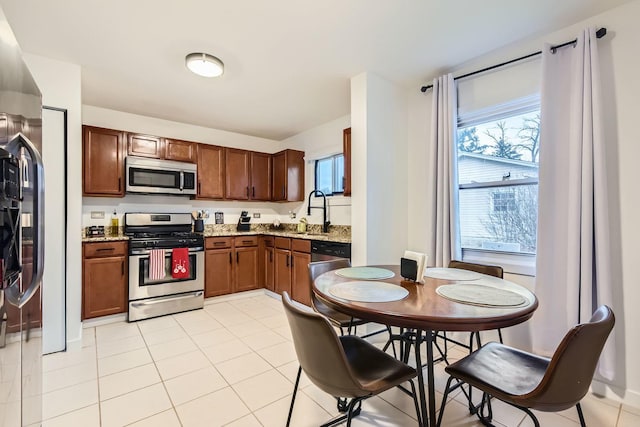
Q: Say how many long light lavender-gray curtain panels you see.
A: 2